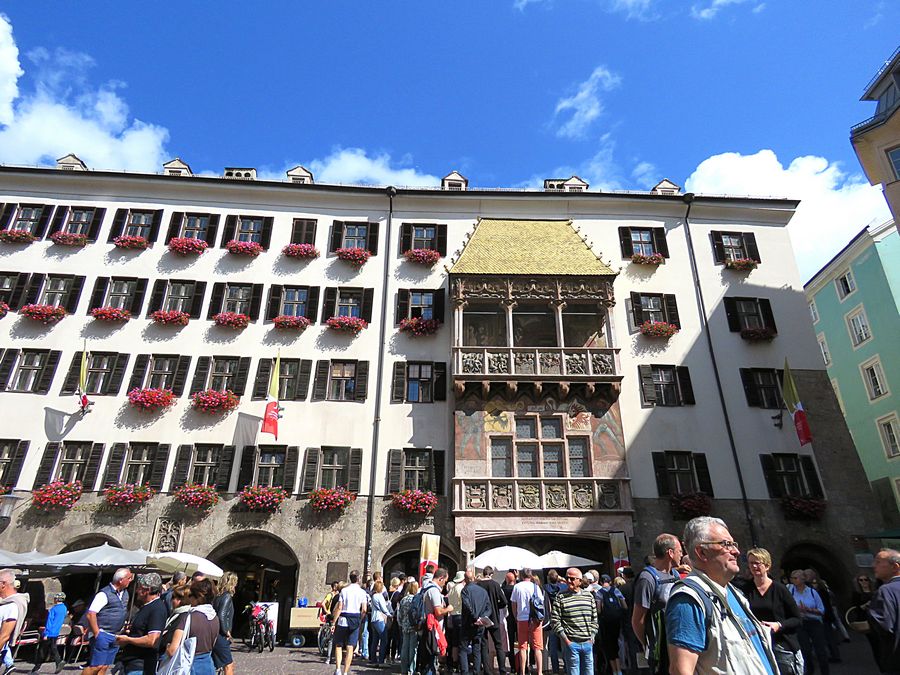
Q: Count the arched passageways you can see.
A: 5